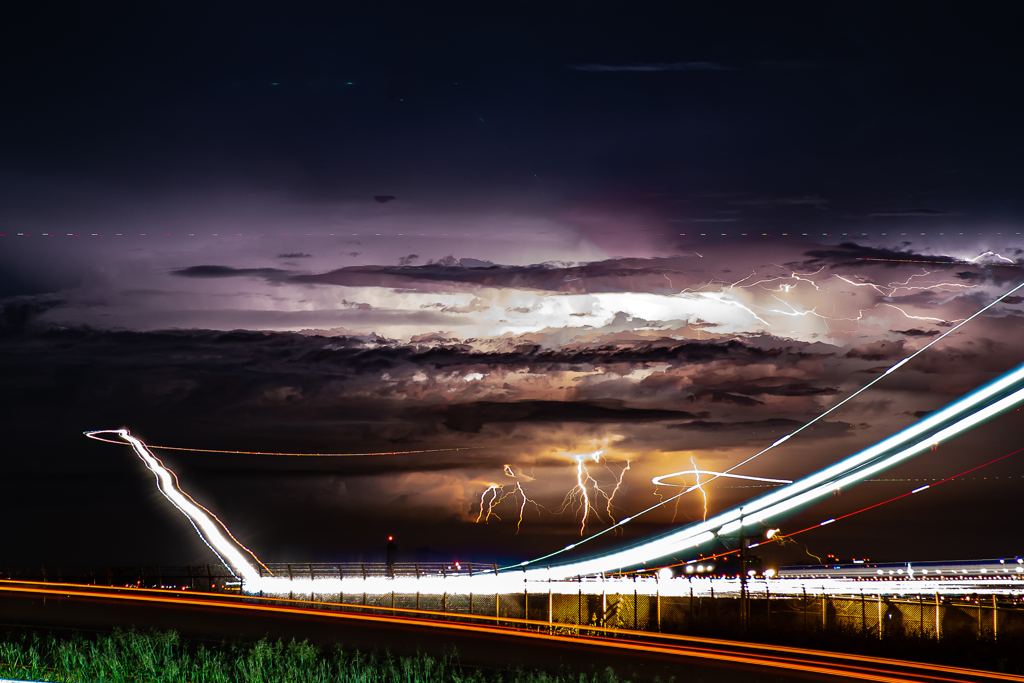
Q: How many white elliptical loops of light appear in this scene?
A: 2